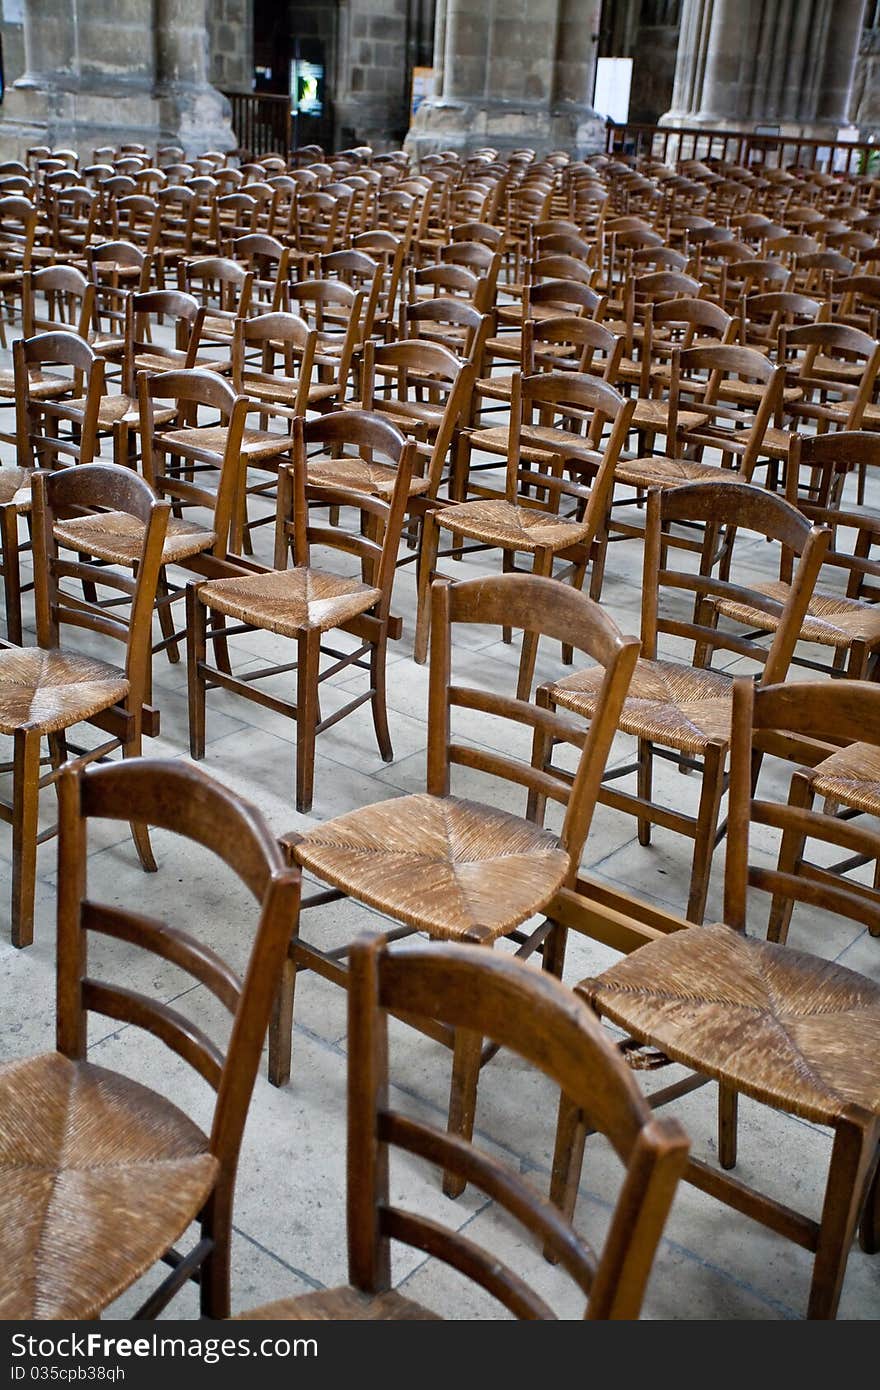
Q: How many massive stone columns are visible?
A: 3